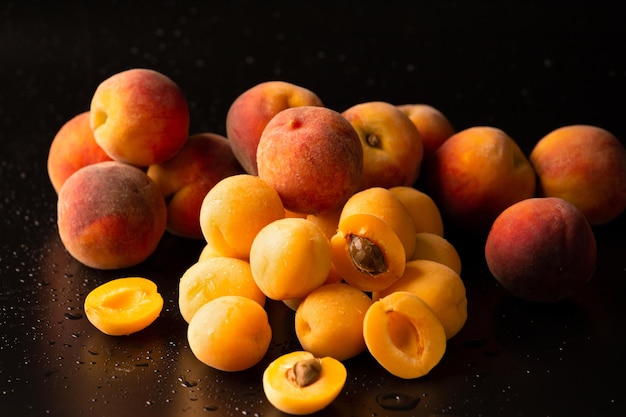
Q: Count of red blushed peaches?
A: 11